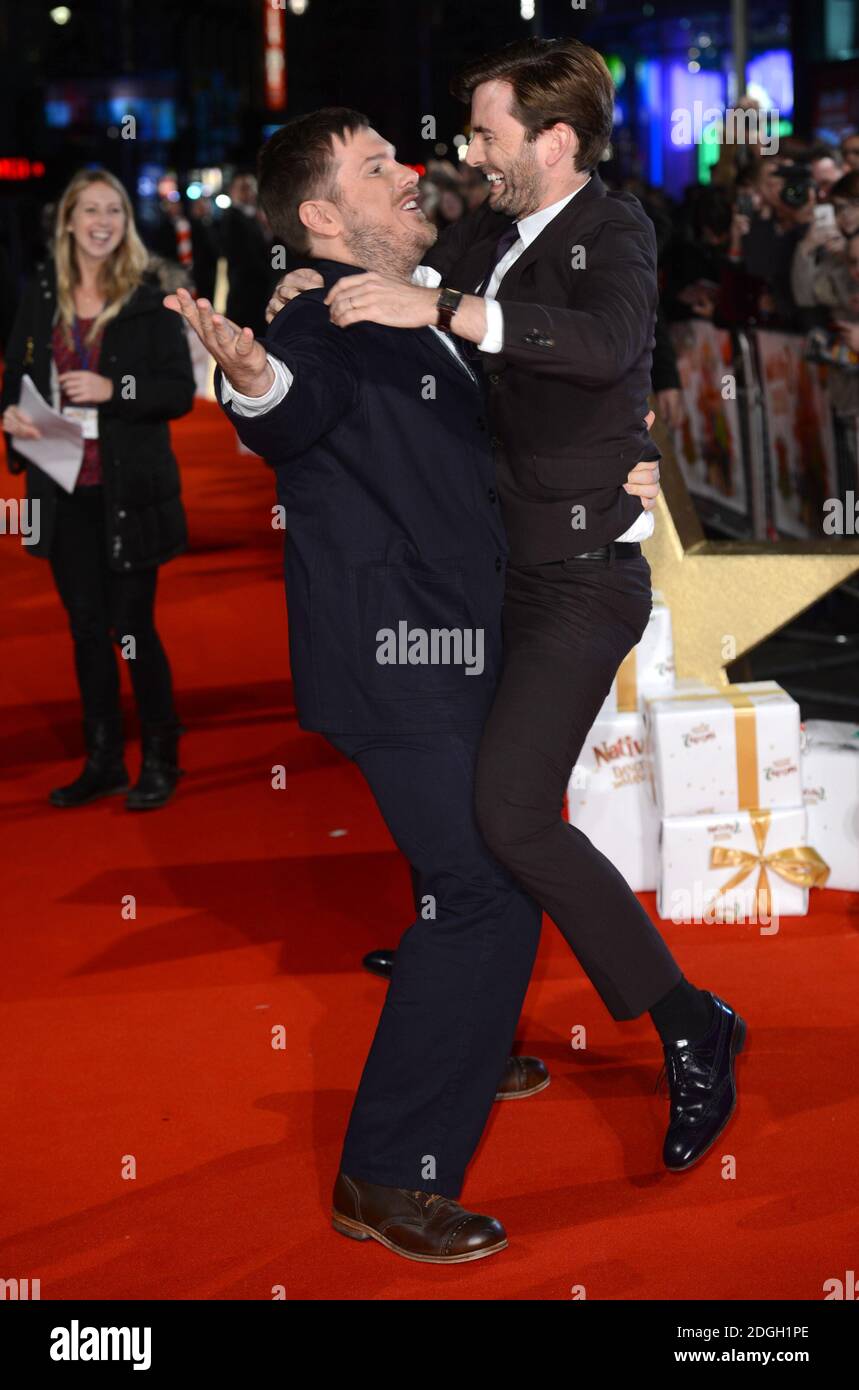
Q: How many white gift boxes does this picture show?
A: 5